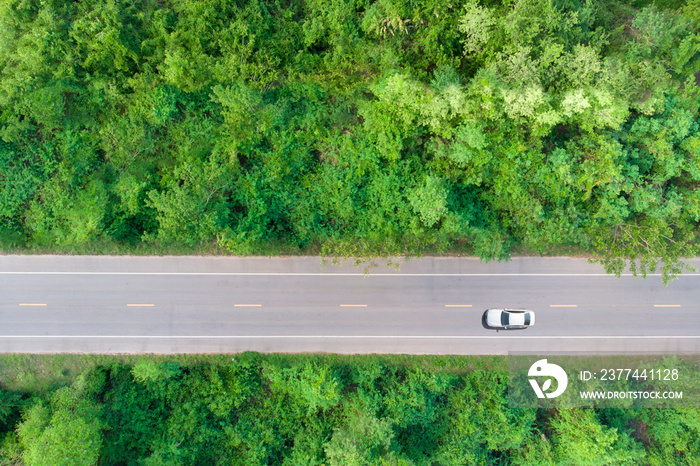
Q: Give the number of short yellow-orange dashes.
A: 7